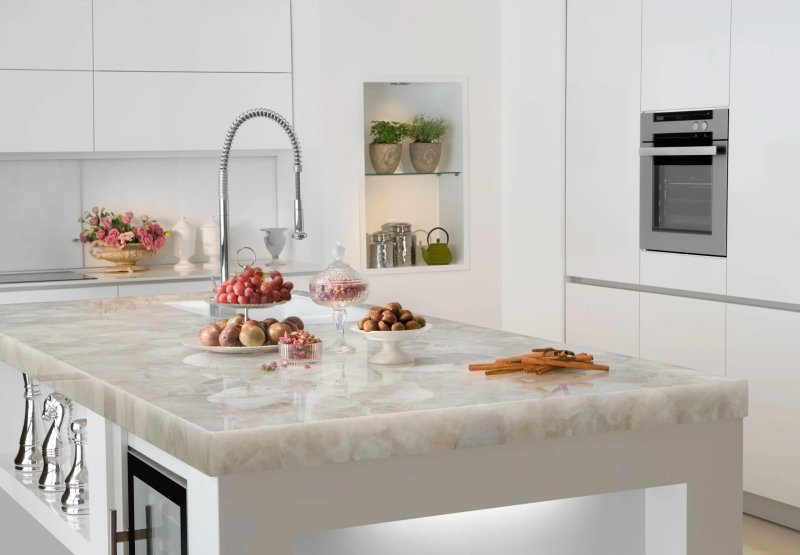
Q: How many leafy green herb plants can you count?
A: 2